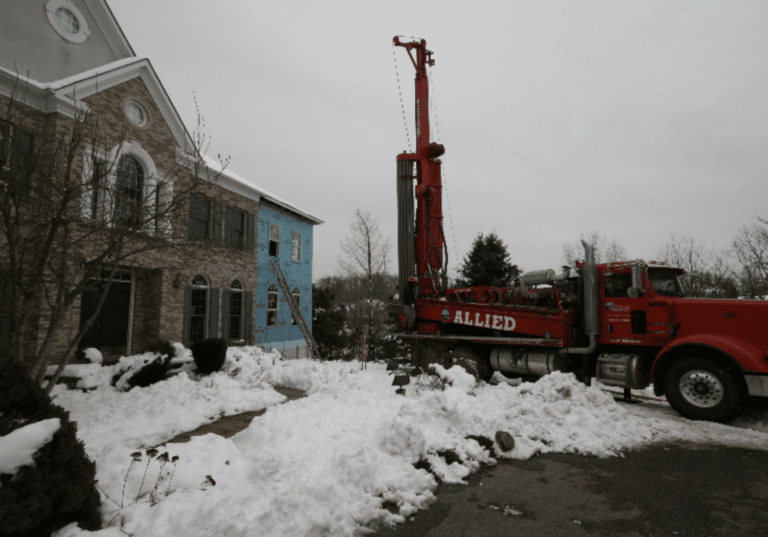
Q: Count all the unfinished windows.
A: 4